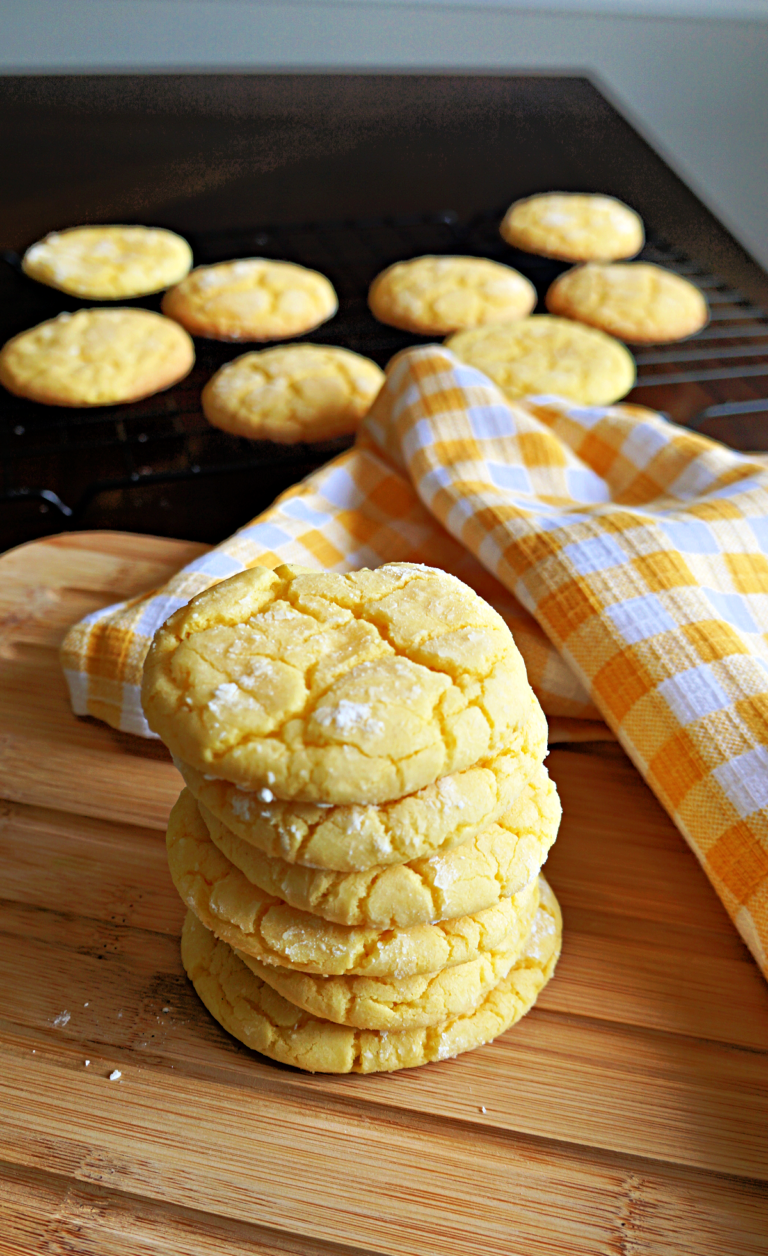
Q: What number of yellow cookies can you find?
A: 14